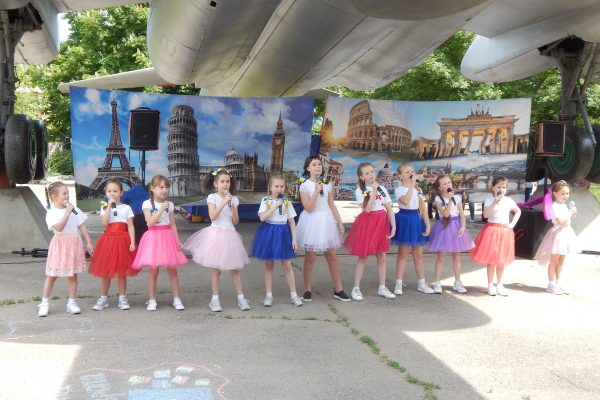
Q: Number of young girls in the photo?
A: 11